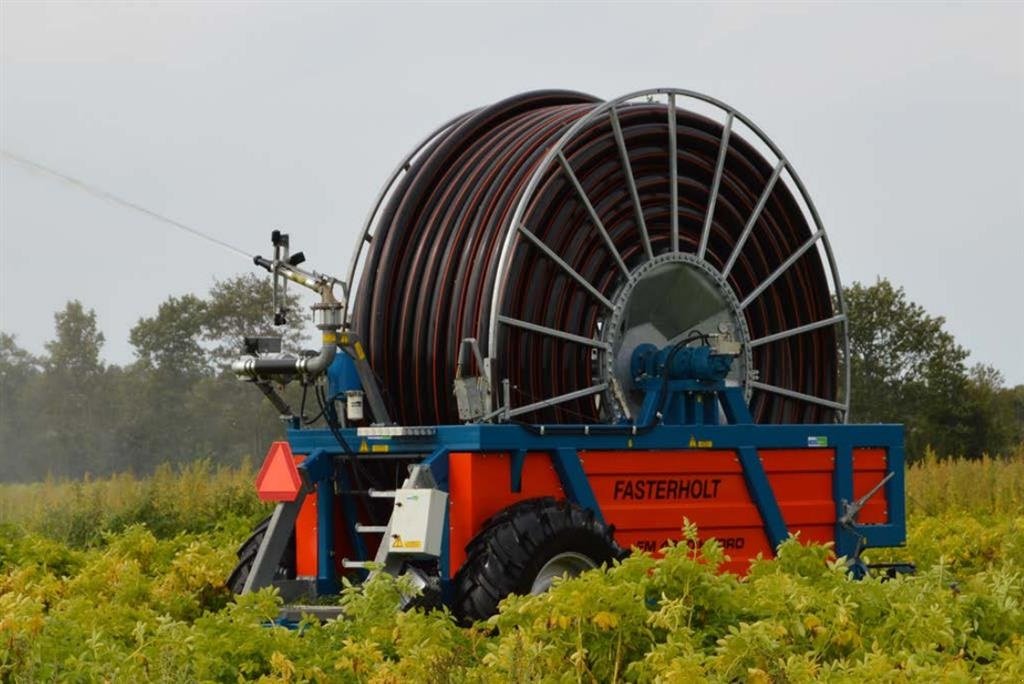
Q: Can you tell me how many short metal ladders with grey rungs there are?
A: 1